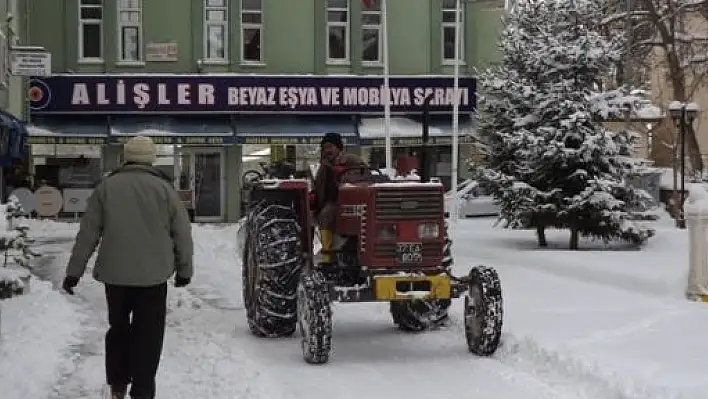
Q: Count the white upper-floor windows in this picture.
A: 7